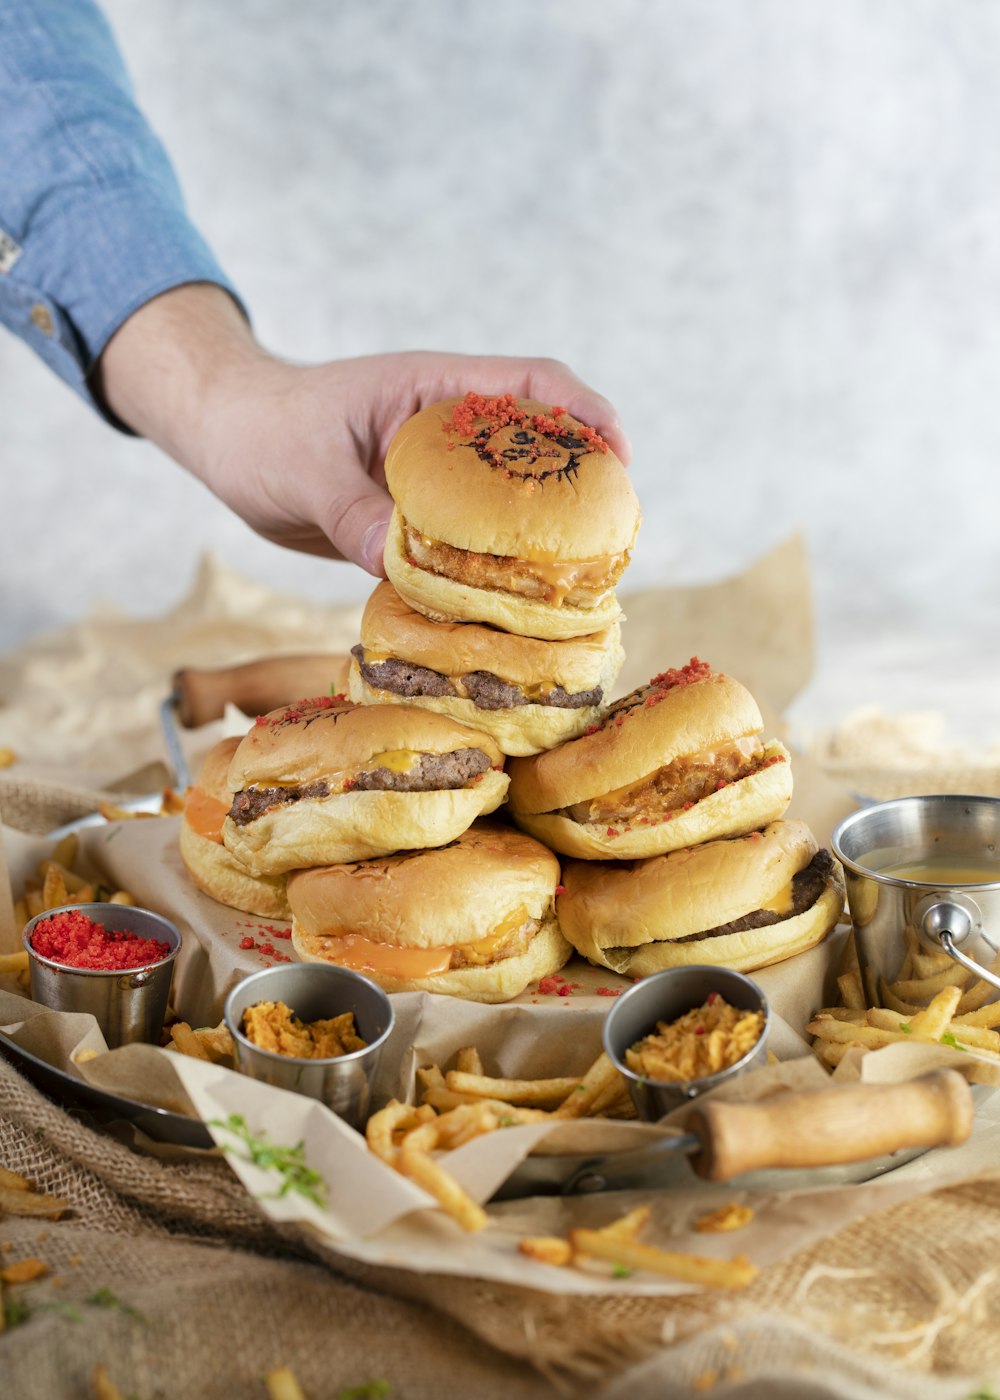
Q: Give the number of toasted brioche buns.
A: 7